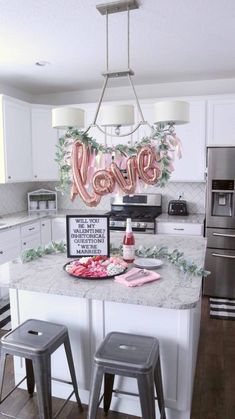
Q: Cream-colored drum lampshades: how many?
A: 3